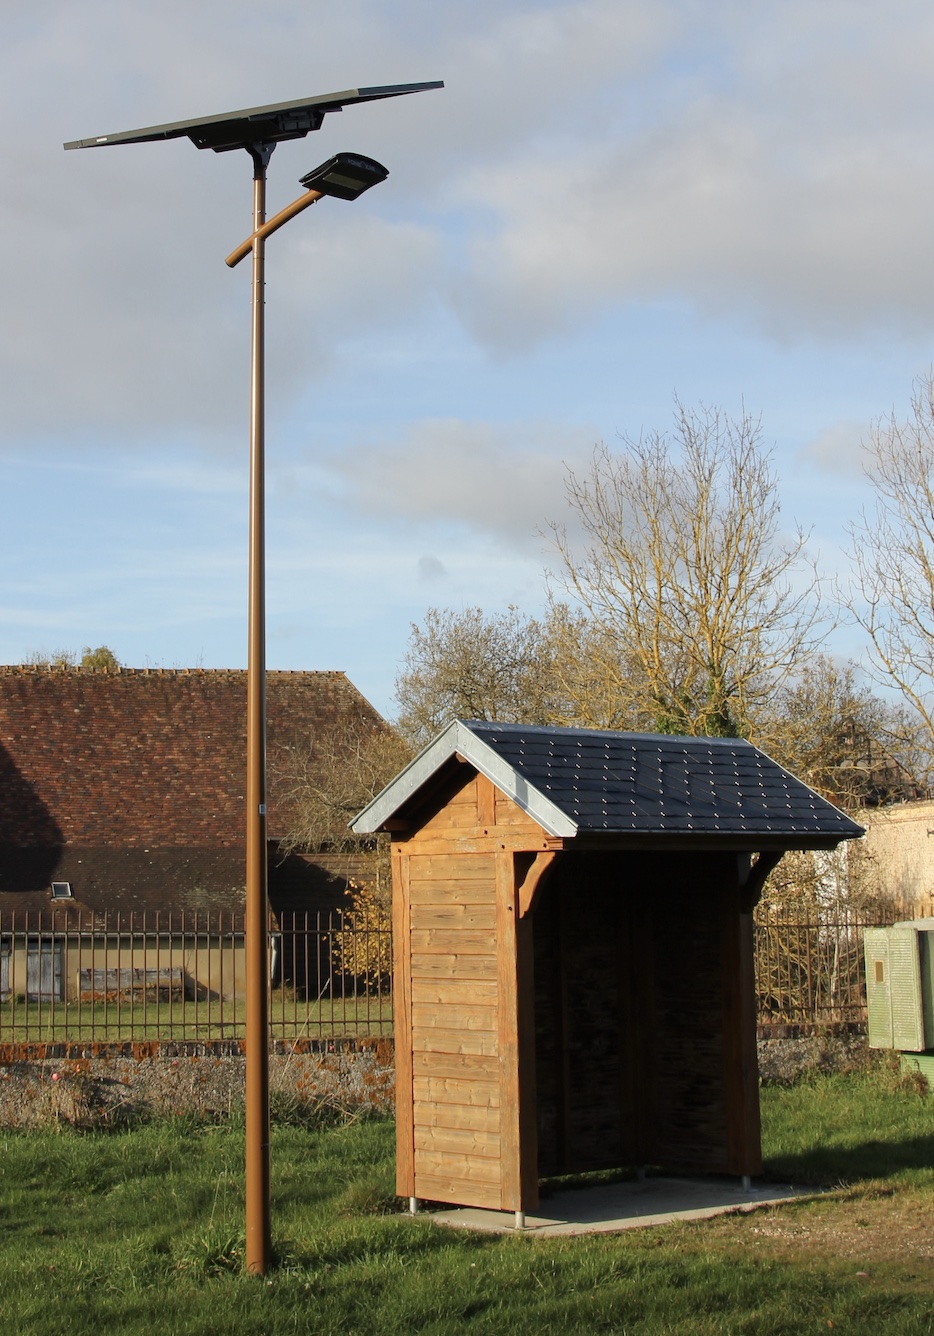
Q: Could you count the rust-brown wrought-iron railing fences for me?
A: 1